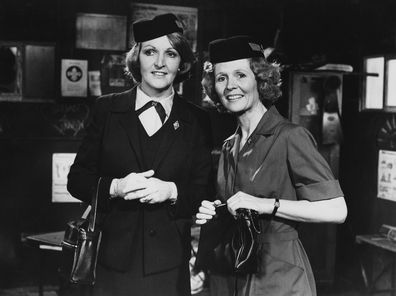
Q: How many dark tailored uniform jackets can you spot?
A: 1